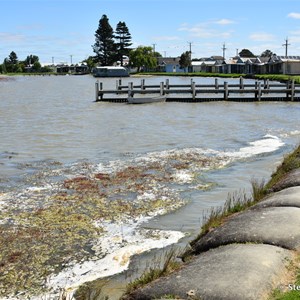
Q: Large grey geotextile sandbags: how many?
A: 4